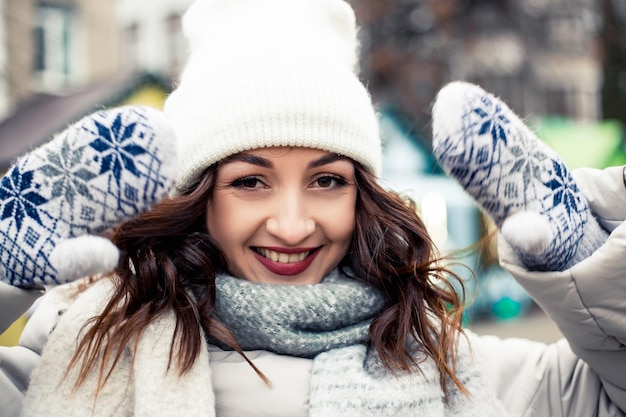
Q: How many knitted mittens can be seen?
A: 2